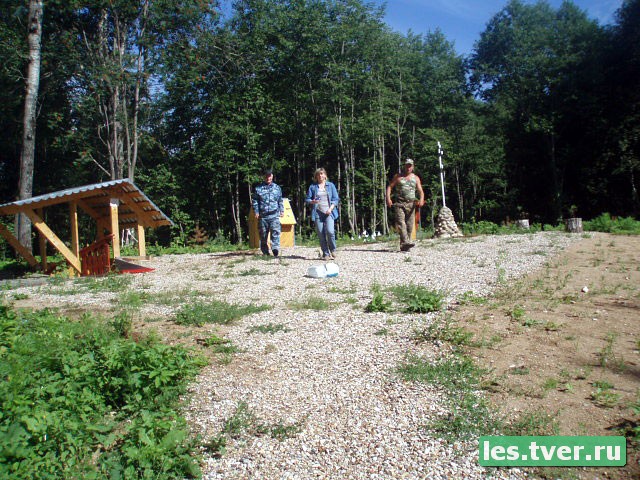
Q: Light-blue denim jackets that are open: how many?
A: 1